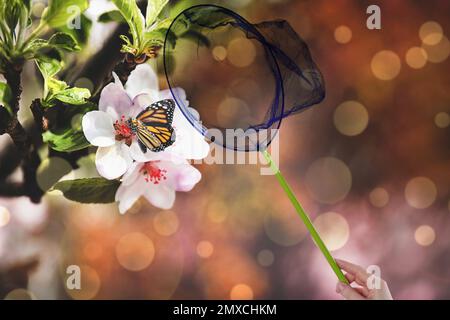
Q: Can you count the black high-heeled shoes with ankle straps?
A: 0